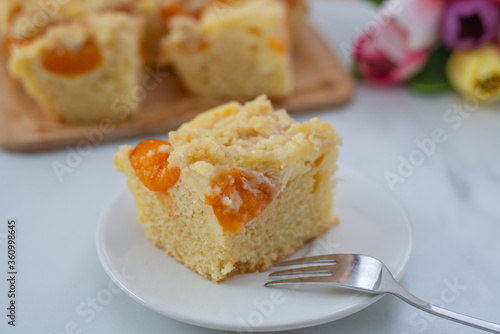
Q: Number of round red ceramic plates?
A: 0